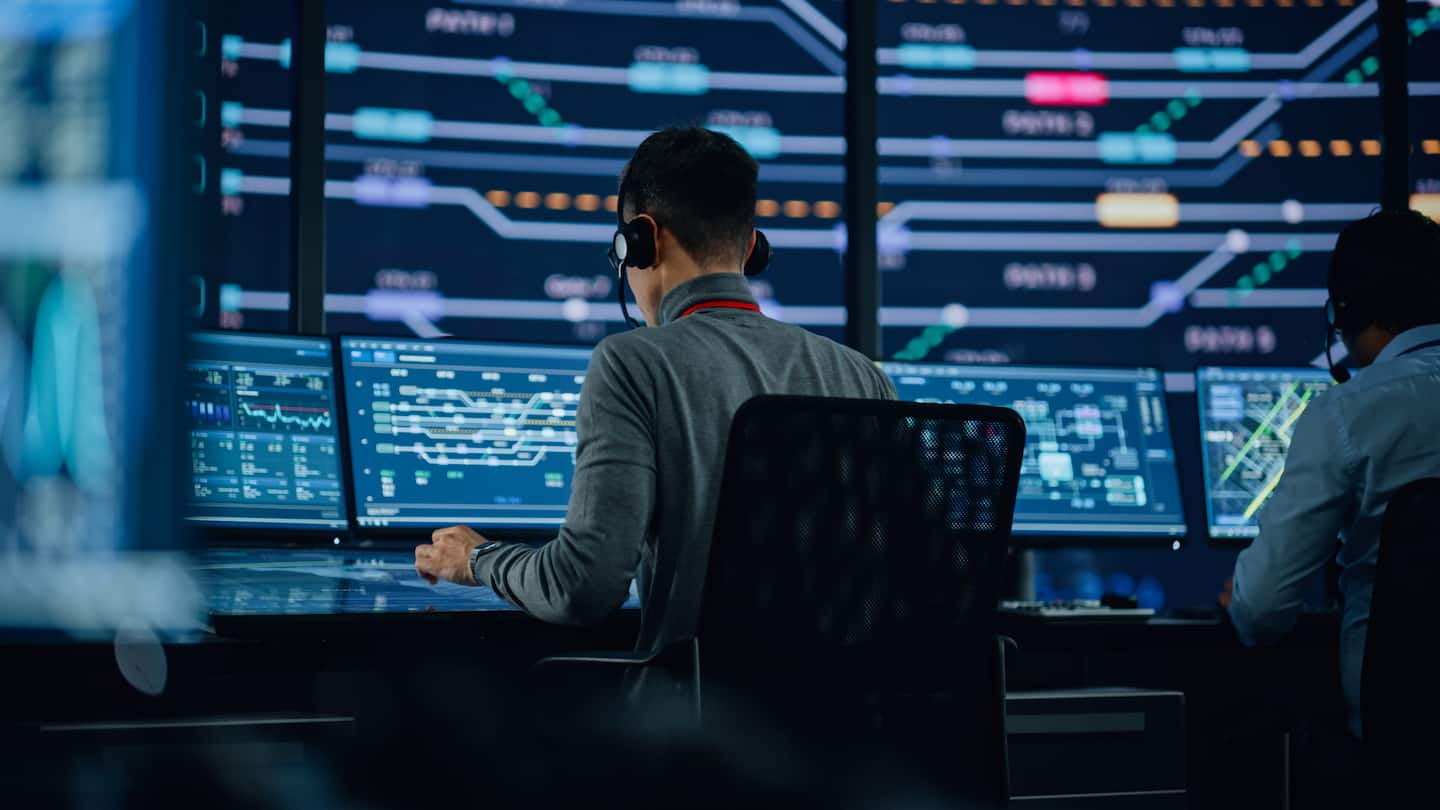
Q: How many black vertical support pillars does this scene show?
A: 3